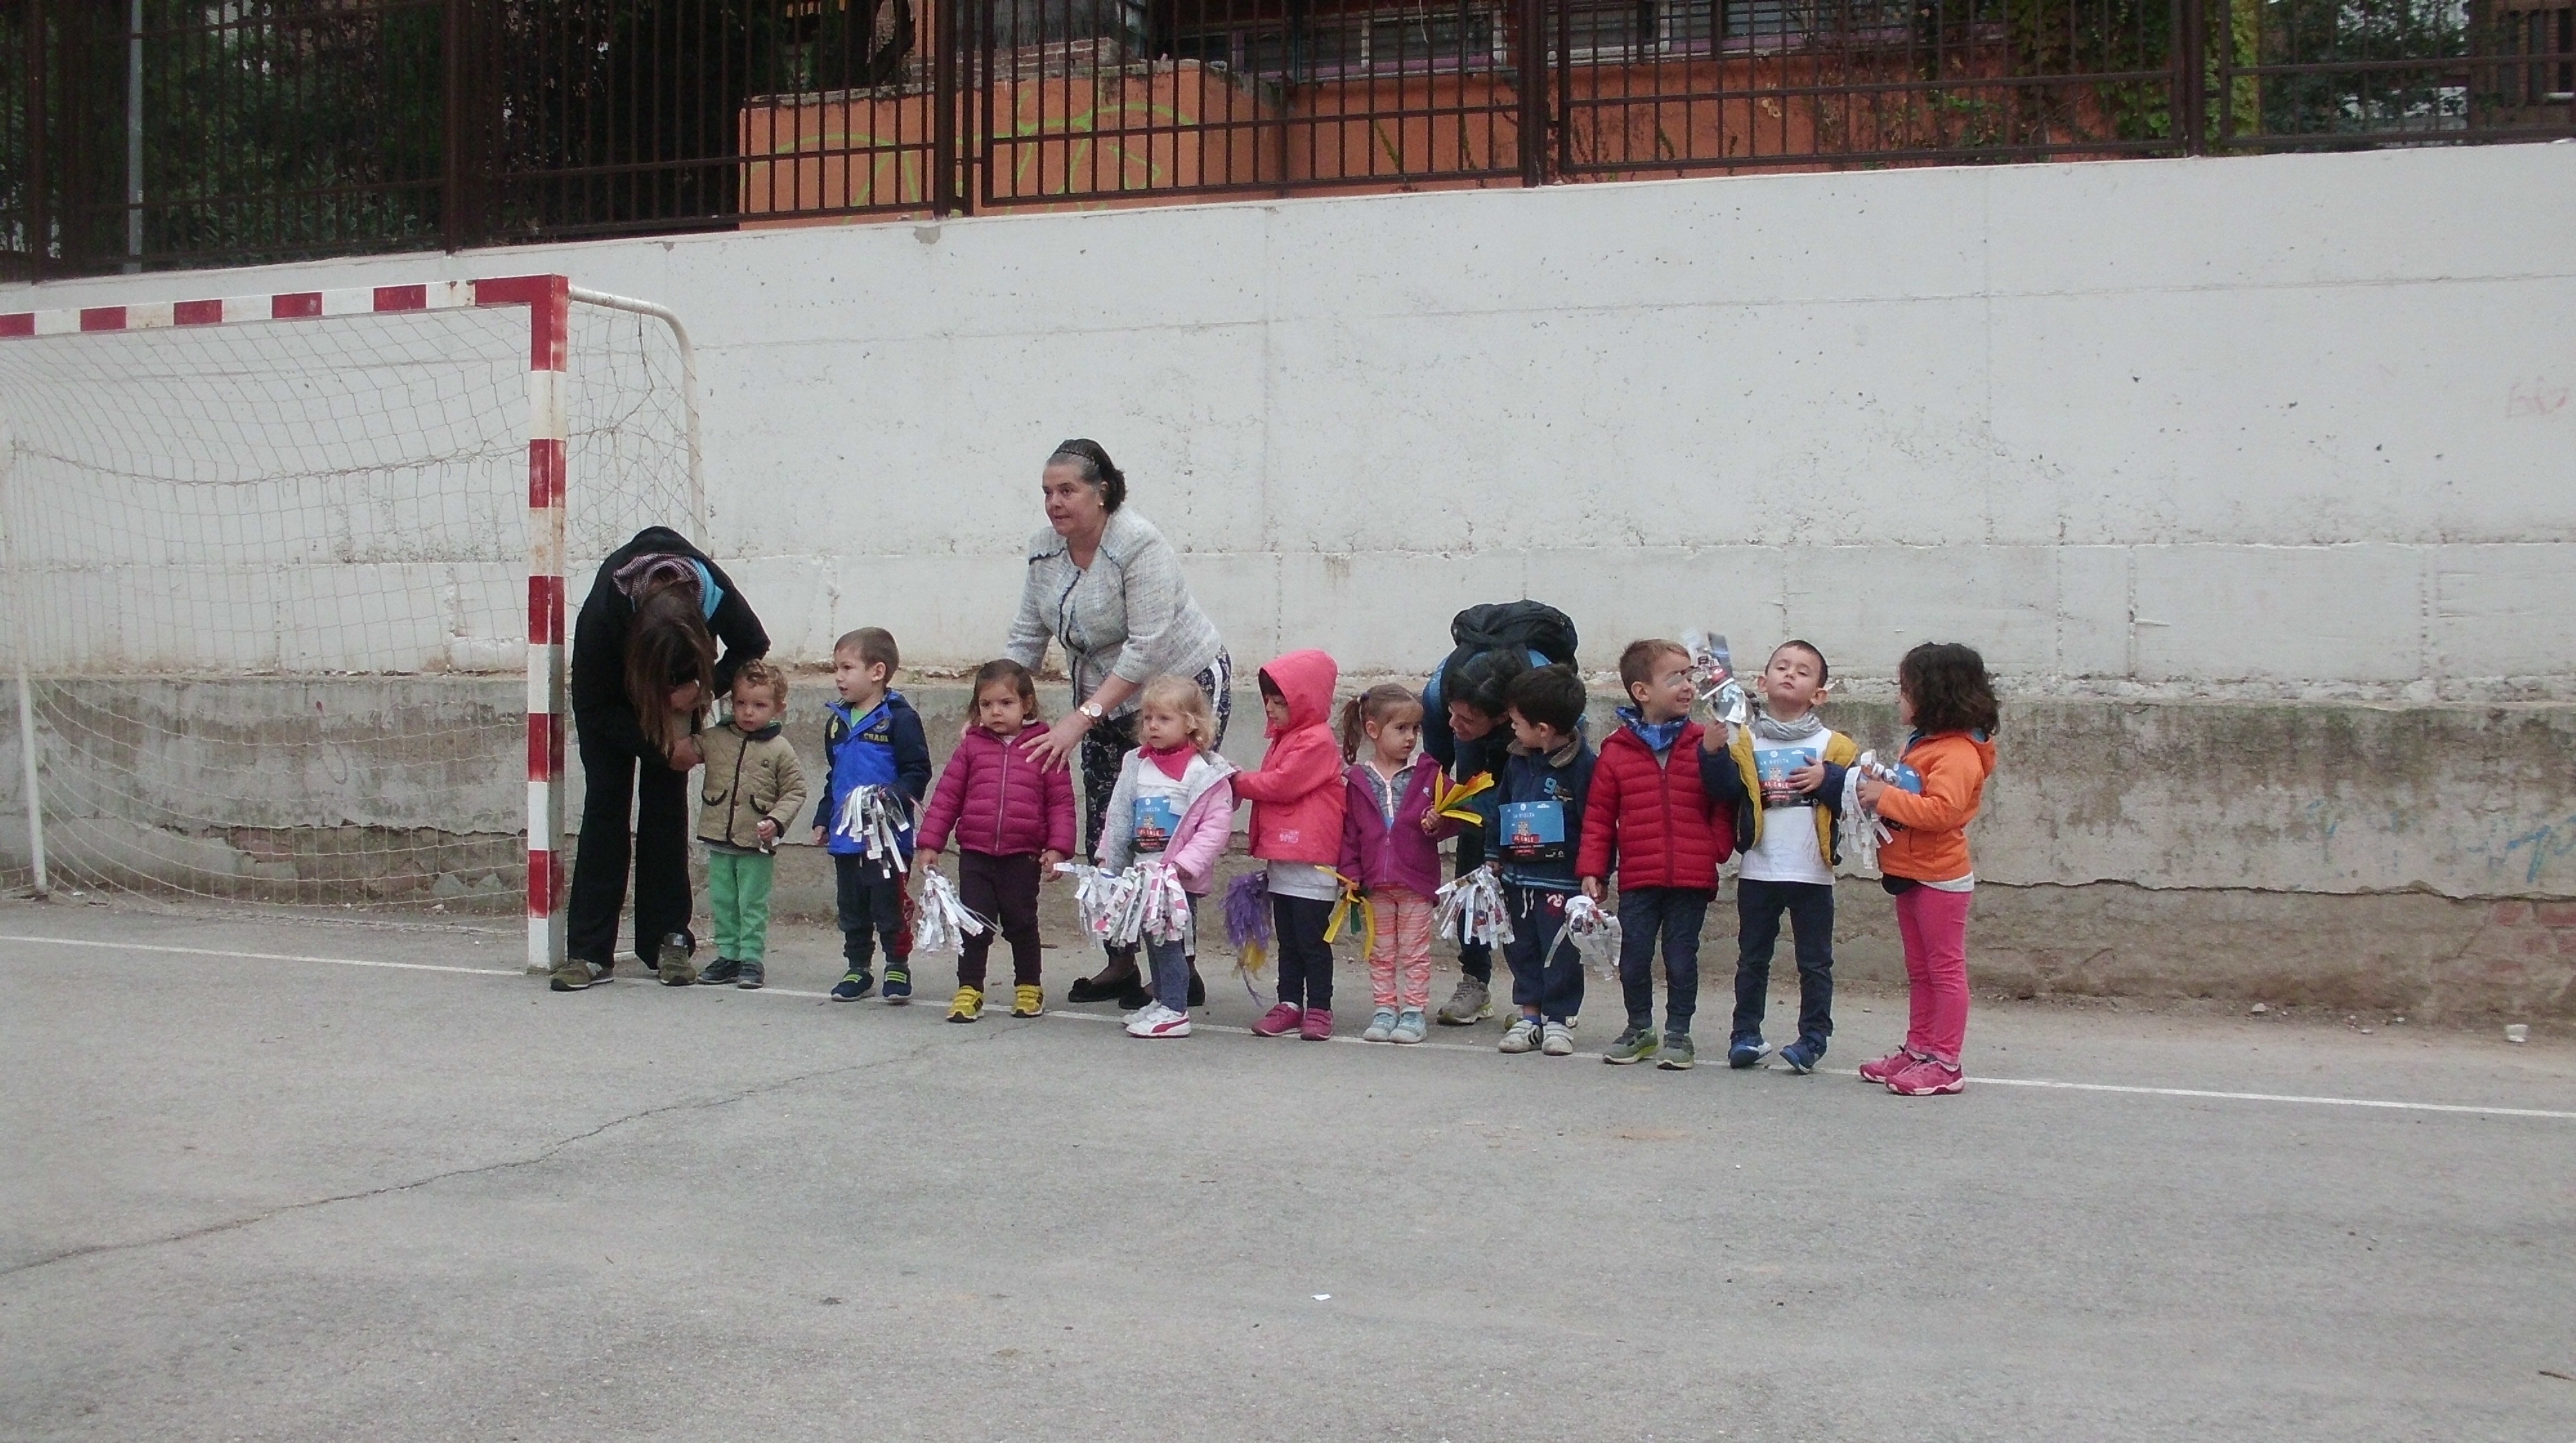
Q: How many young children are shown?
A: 10